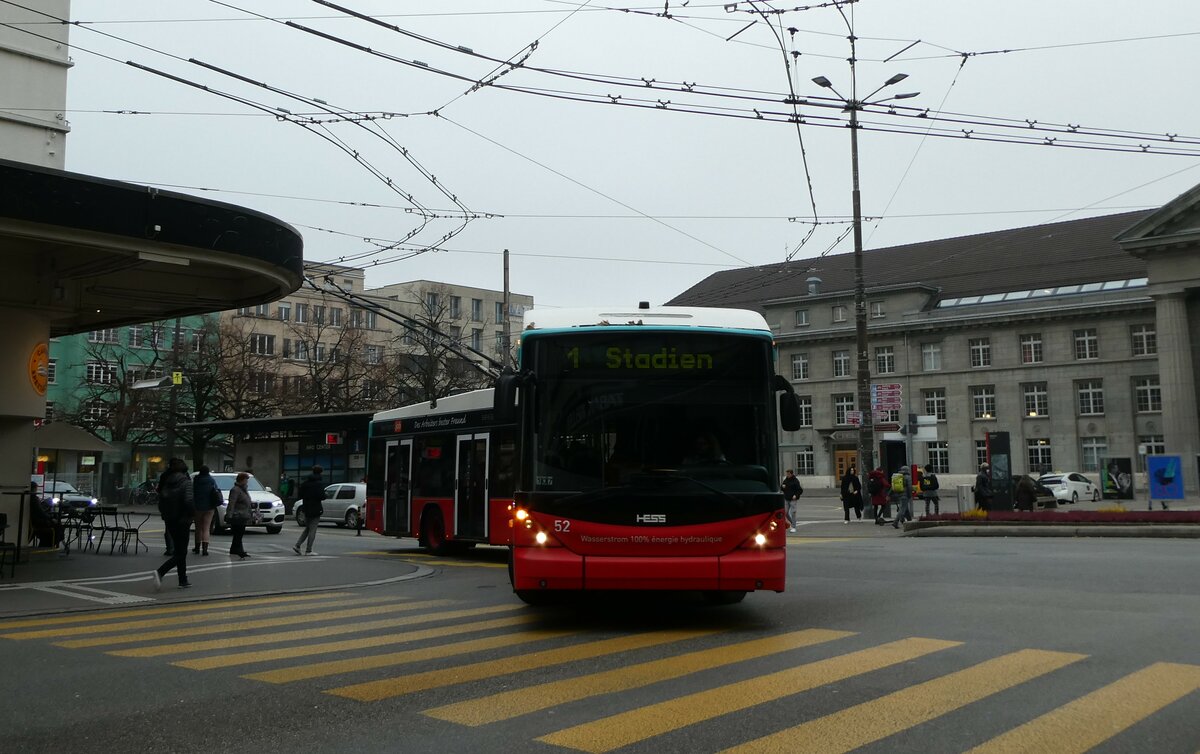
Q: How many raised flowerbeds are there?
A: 1